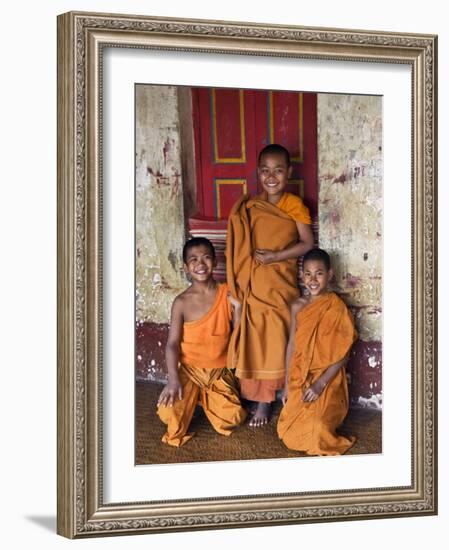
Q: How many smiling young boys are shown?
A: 3